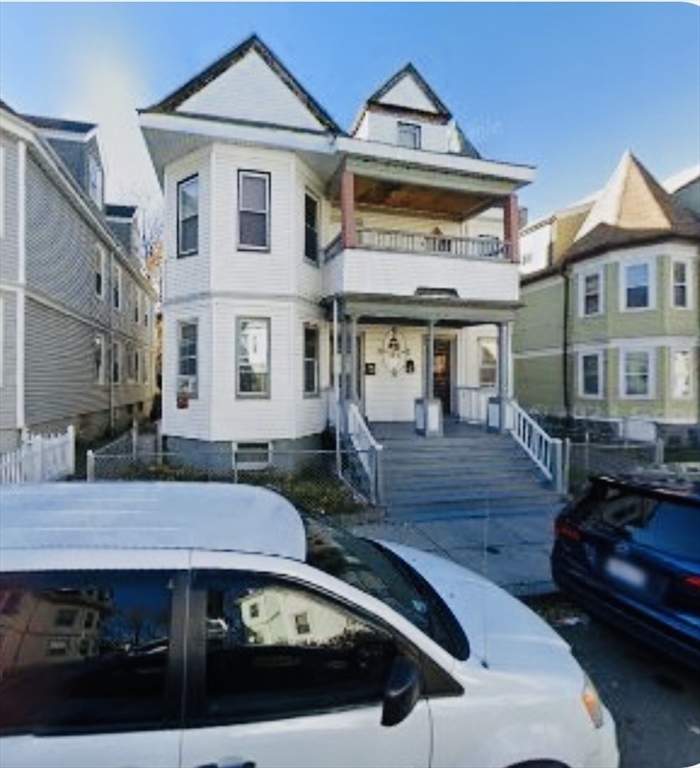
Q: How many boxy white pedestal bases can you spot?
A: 2